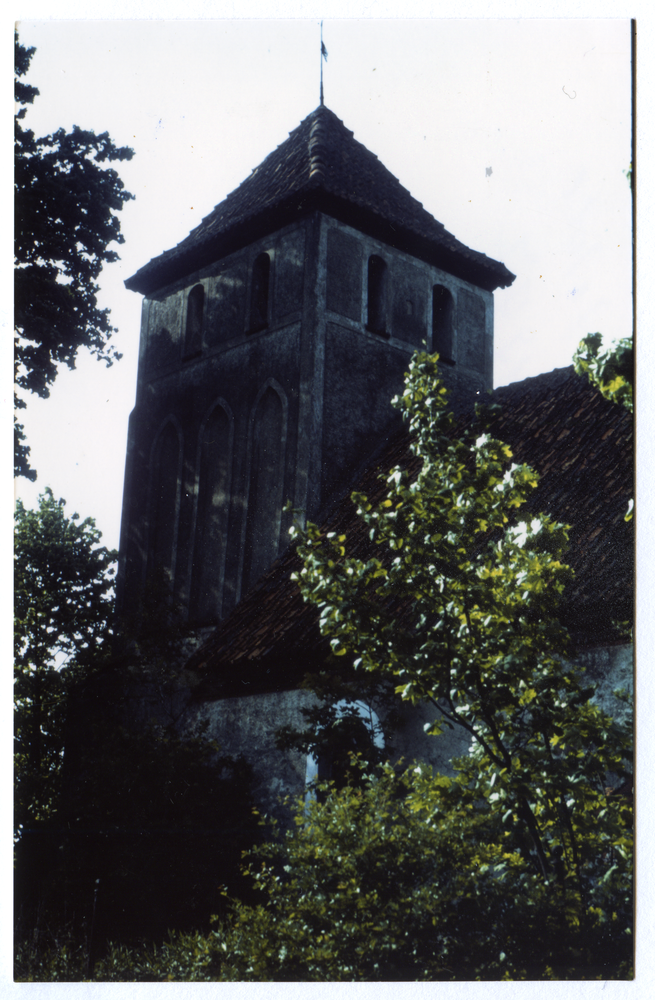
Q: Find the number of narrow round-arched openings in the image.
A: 4